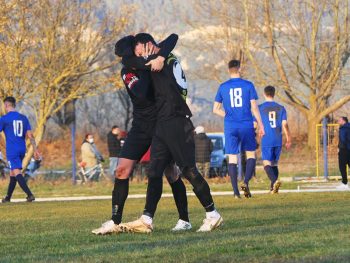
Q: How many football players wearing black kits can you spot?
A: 2